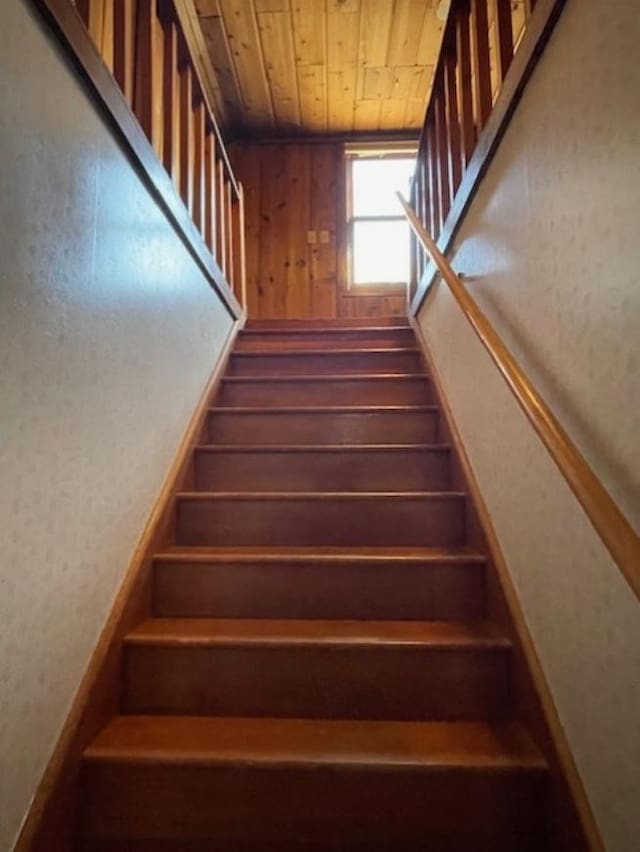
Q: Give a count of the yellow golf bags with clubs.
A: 0